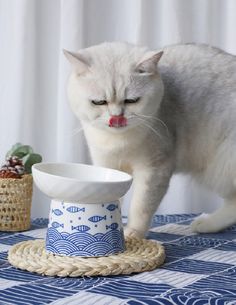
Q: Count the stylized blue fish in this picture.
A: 7